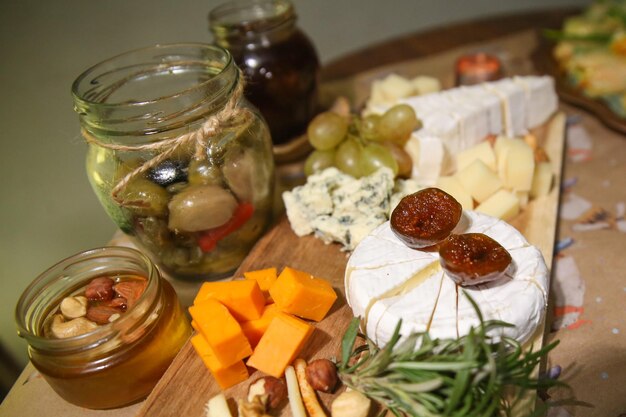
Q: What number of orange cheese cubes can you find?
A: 7